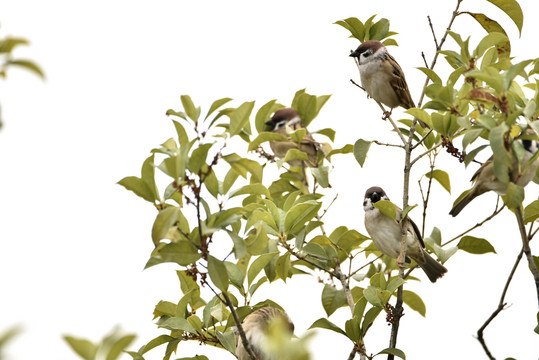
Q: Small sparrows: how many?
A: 5